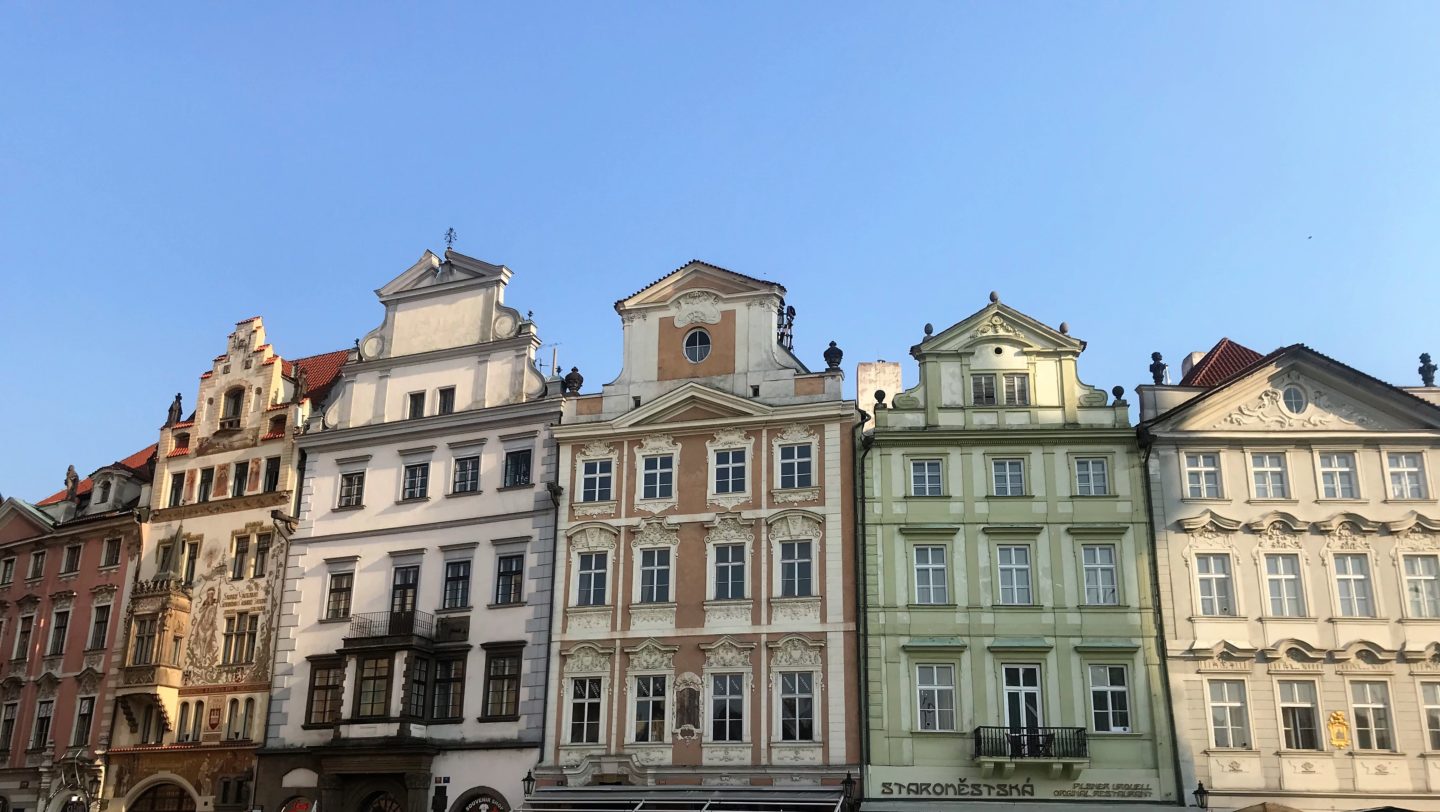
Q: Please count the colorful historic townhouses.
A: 6